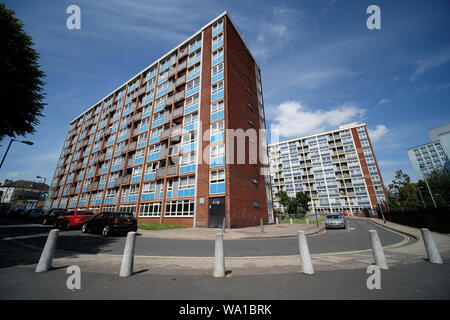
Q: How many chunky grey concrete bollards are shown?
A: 6